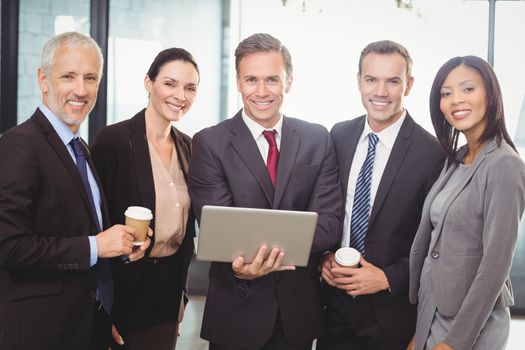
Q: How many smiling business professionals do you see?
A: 5